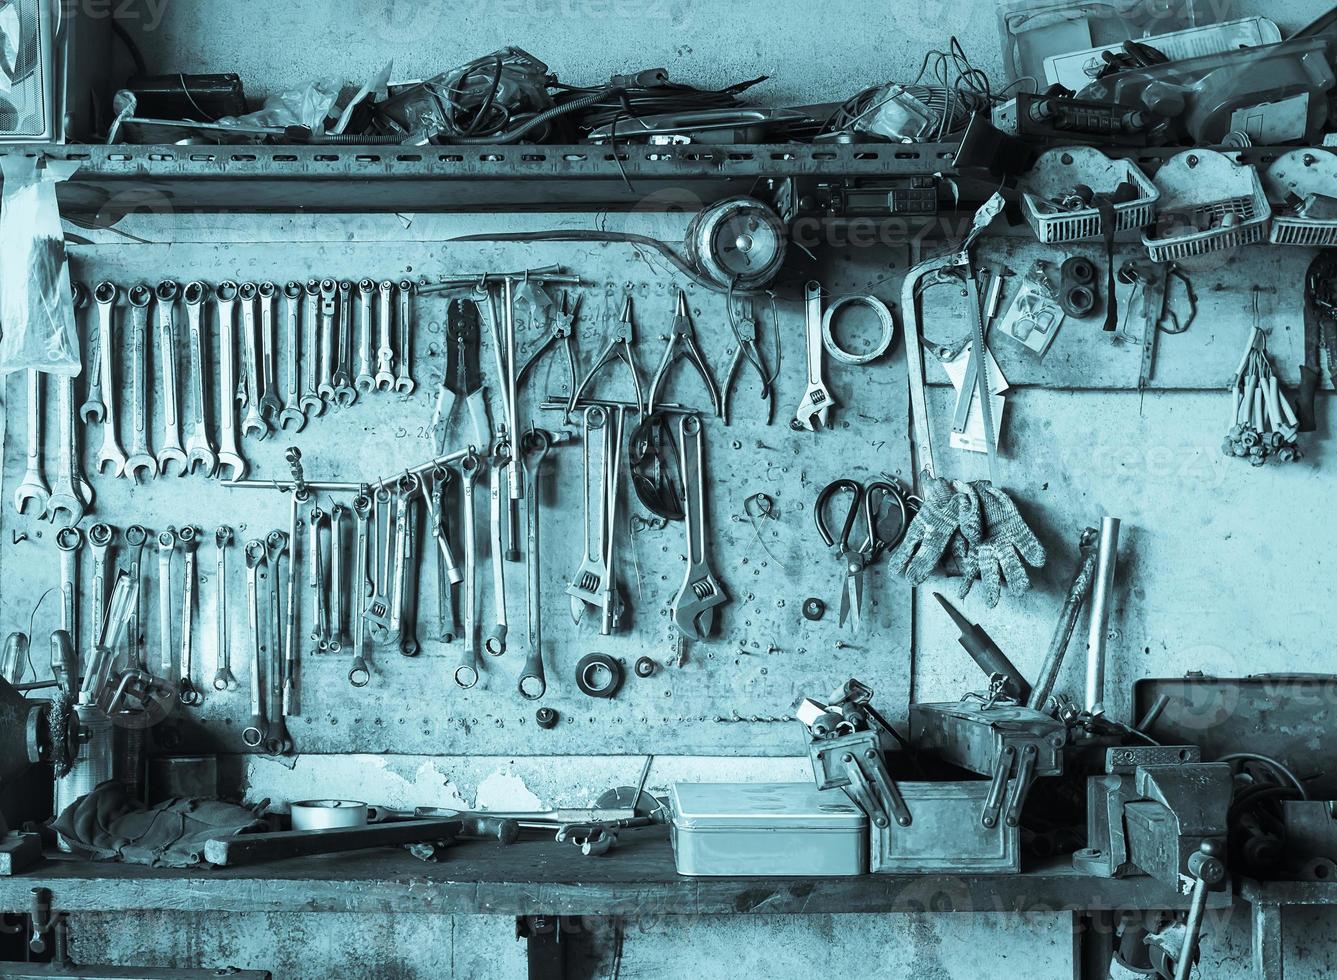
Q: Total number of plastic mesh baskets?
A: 3